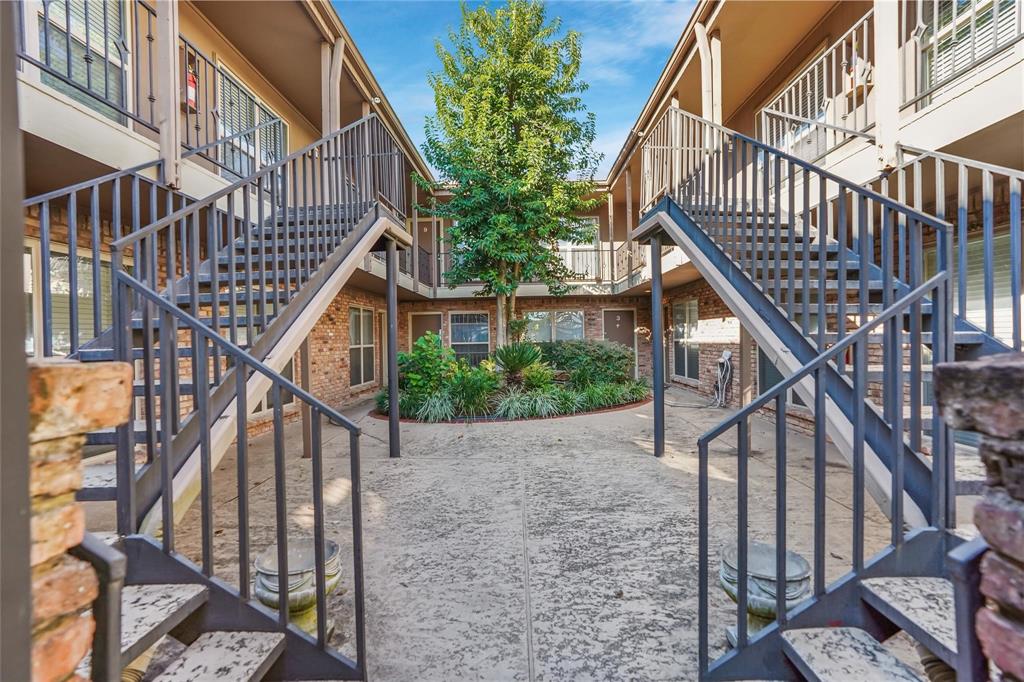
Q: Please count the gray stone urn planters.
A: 2